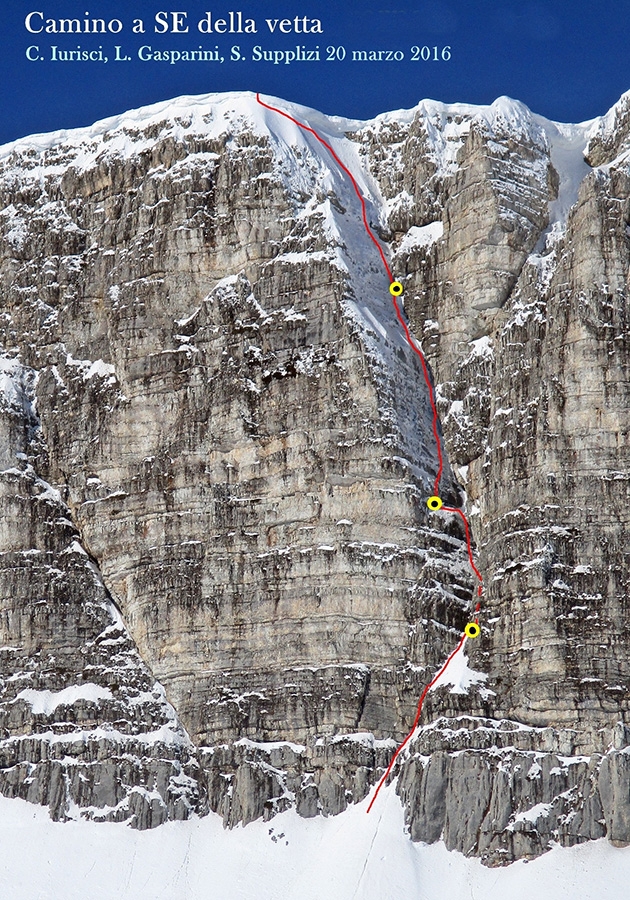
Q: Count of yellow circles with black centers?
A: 3